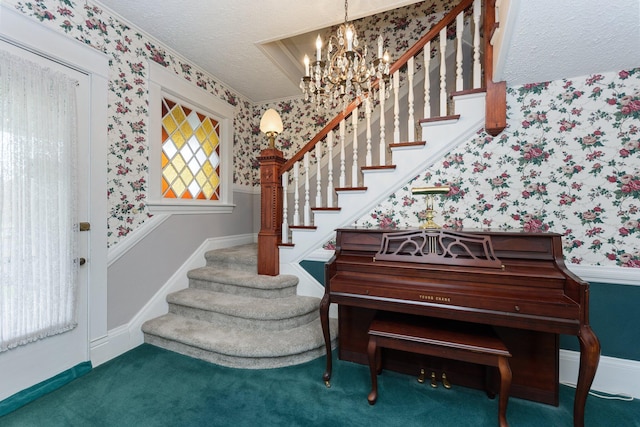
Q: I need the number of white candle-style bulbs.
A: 5